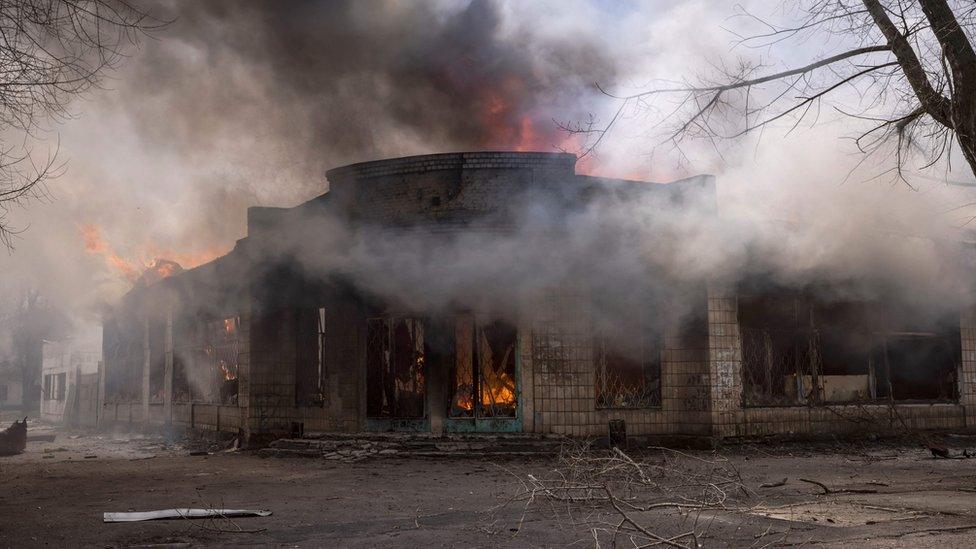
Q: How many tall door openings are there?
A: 2